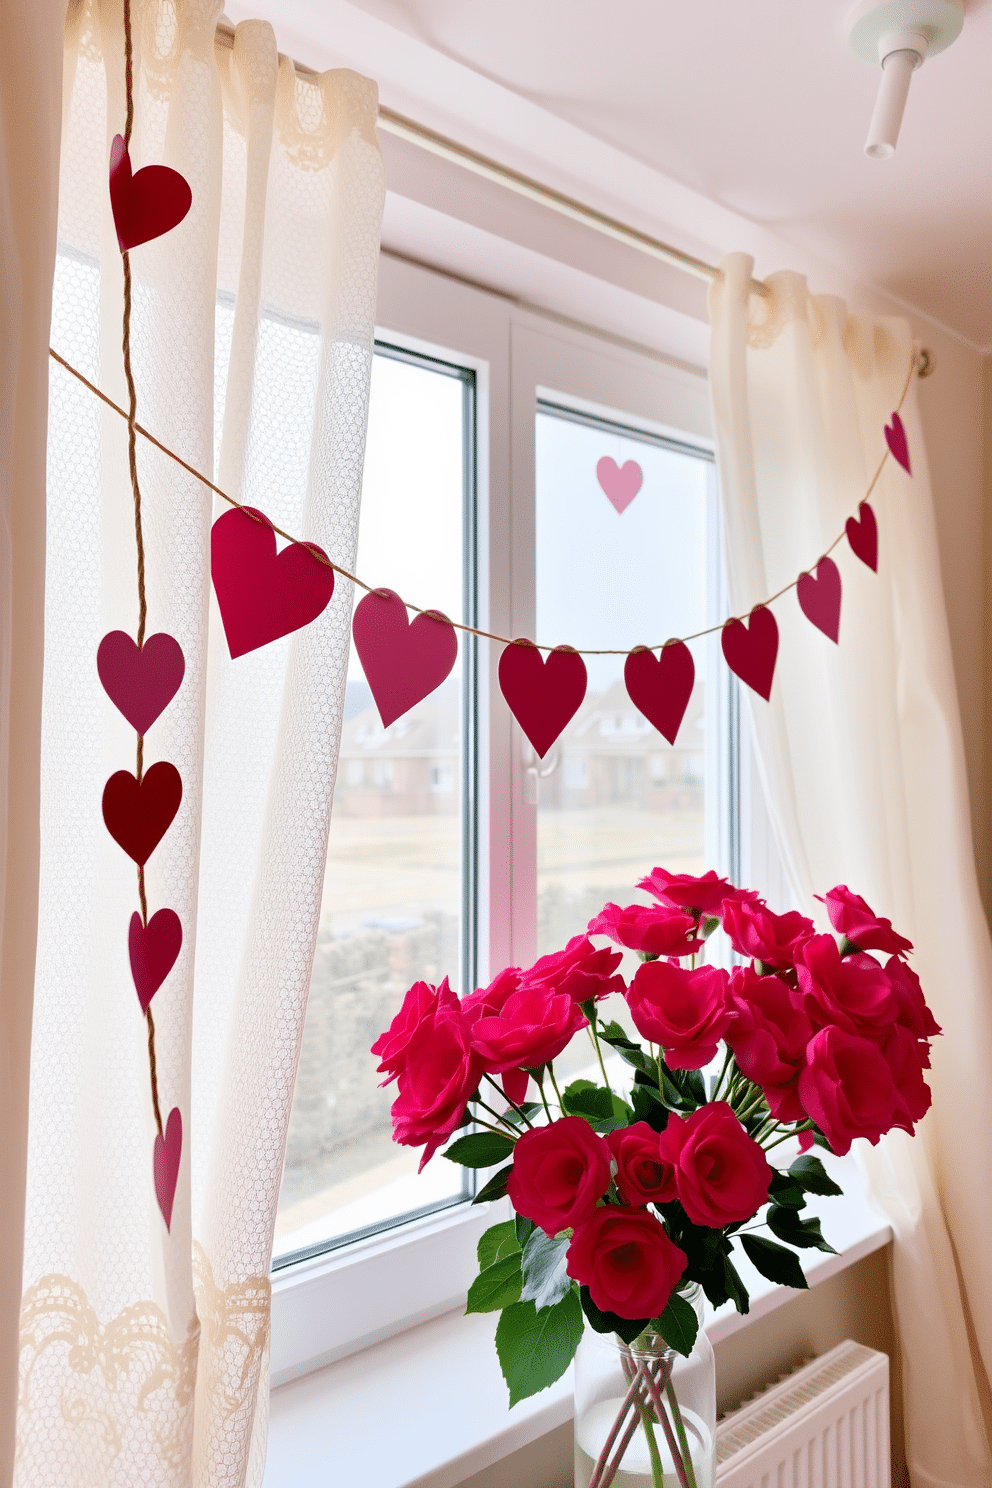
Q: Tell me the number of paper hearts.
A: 14